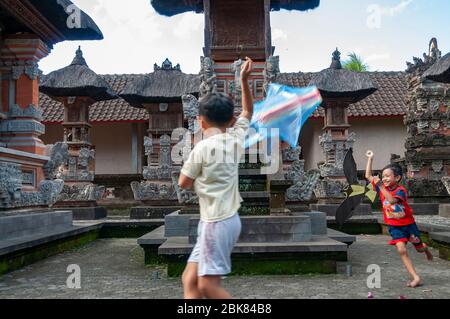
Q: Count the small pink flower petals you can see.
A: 2